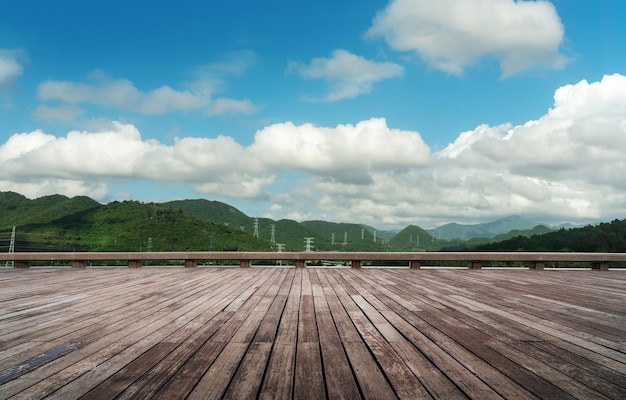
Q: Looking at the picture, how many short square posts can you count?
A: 11